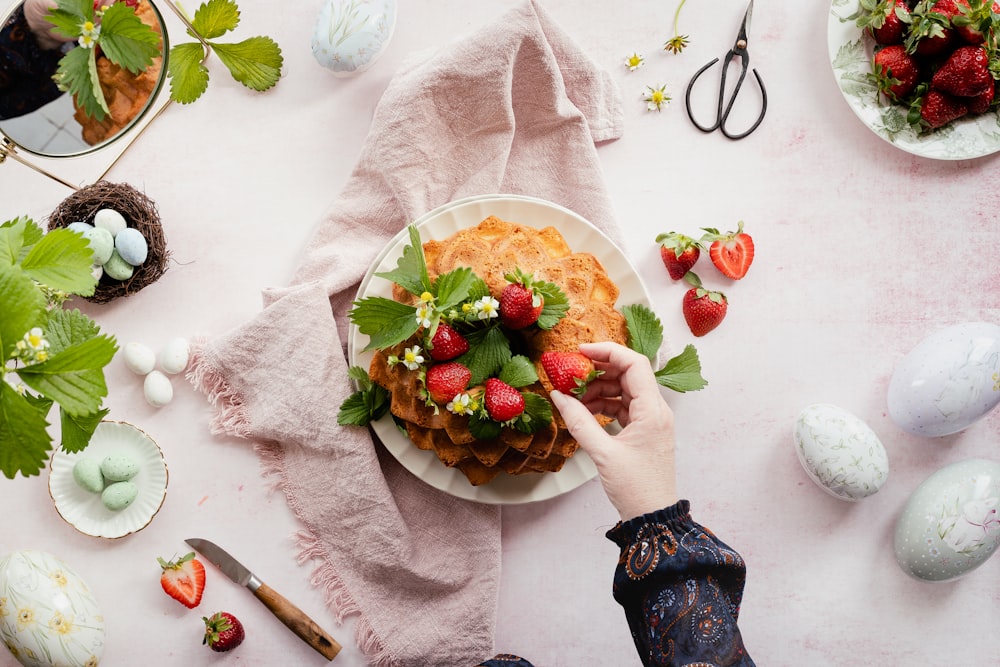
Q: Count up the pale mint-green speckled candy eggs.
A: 5